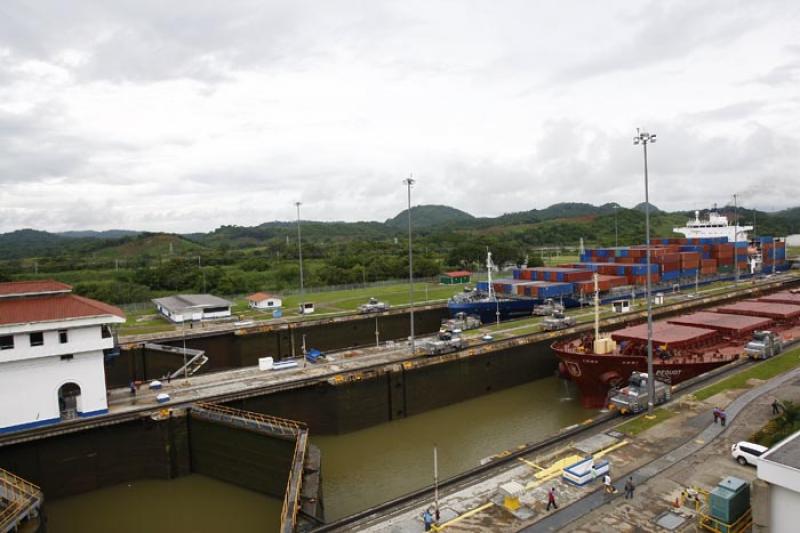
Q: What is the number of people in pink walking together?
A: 2